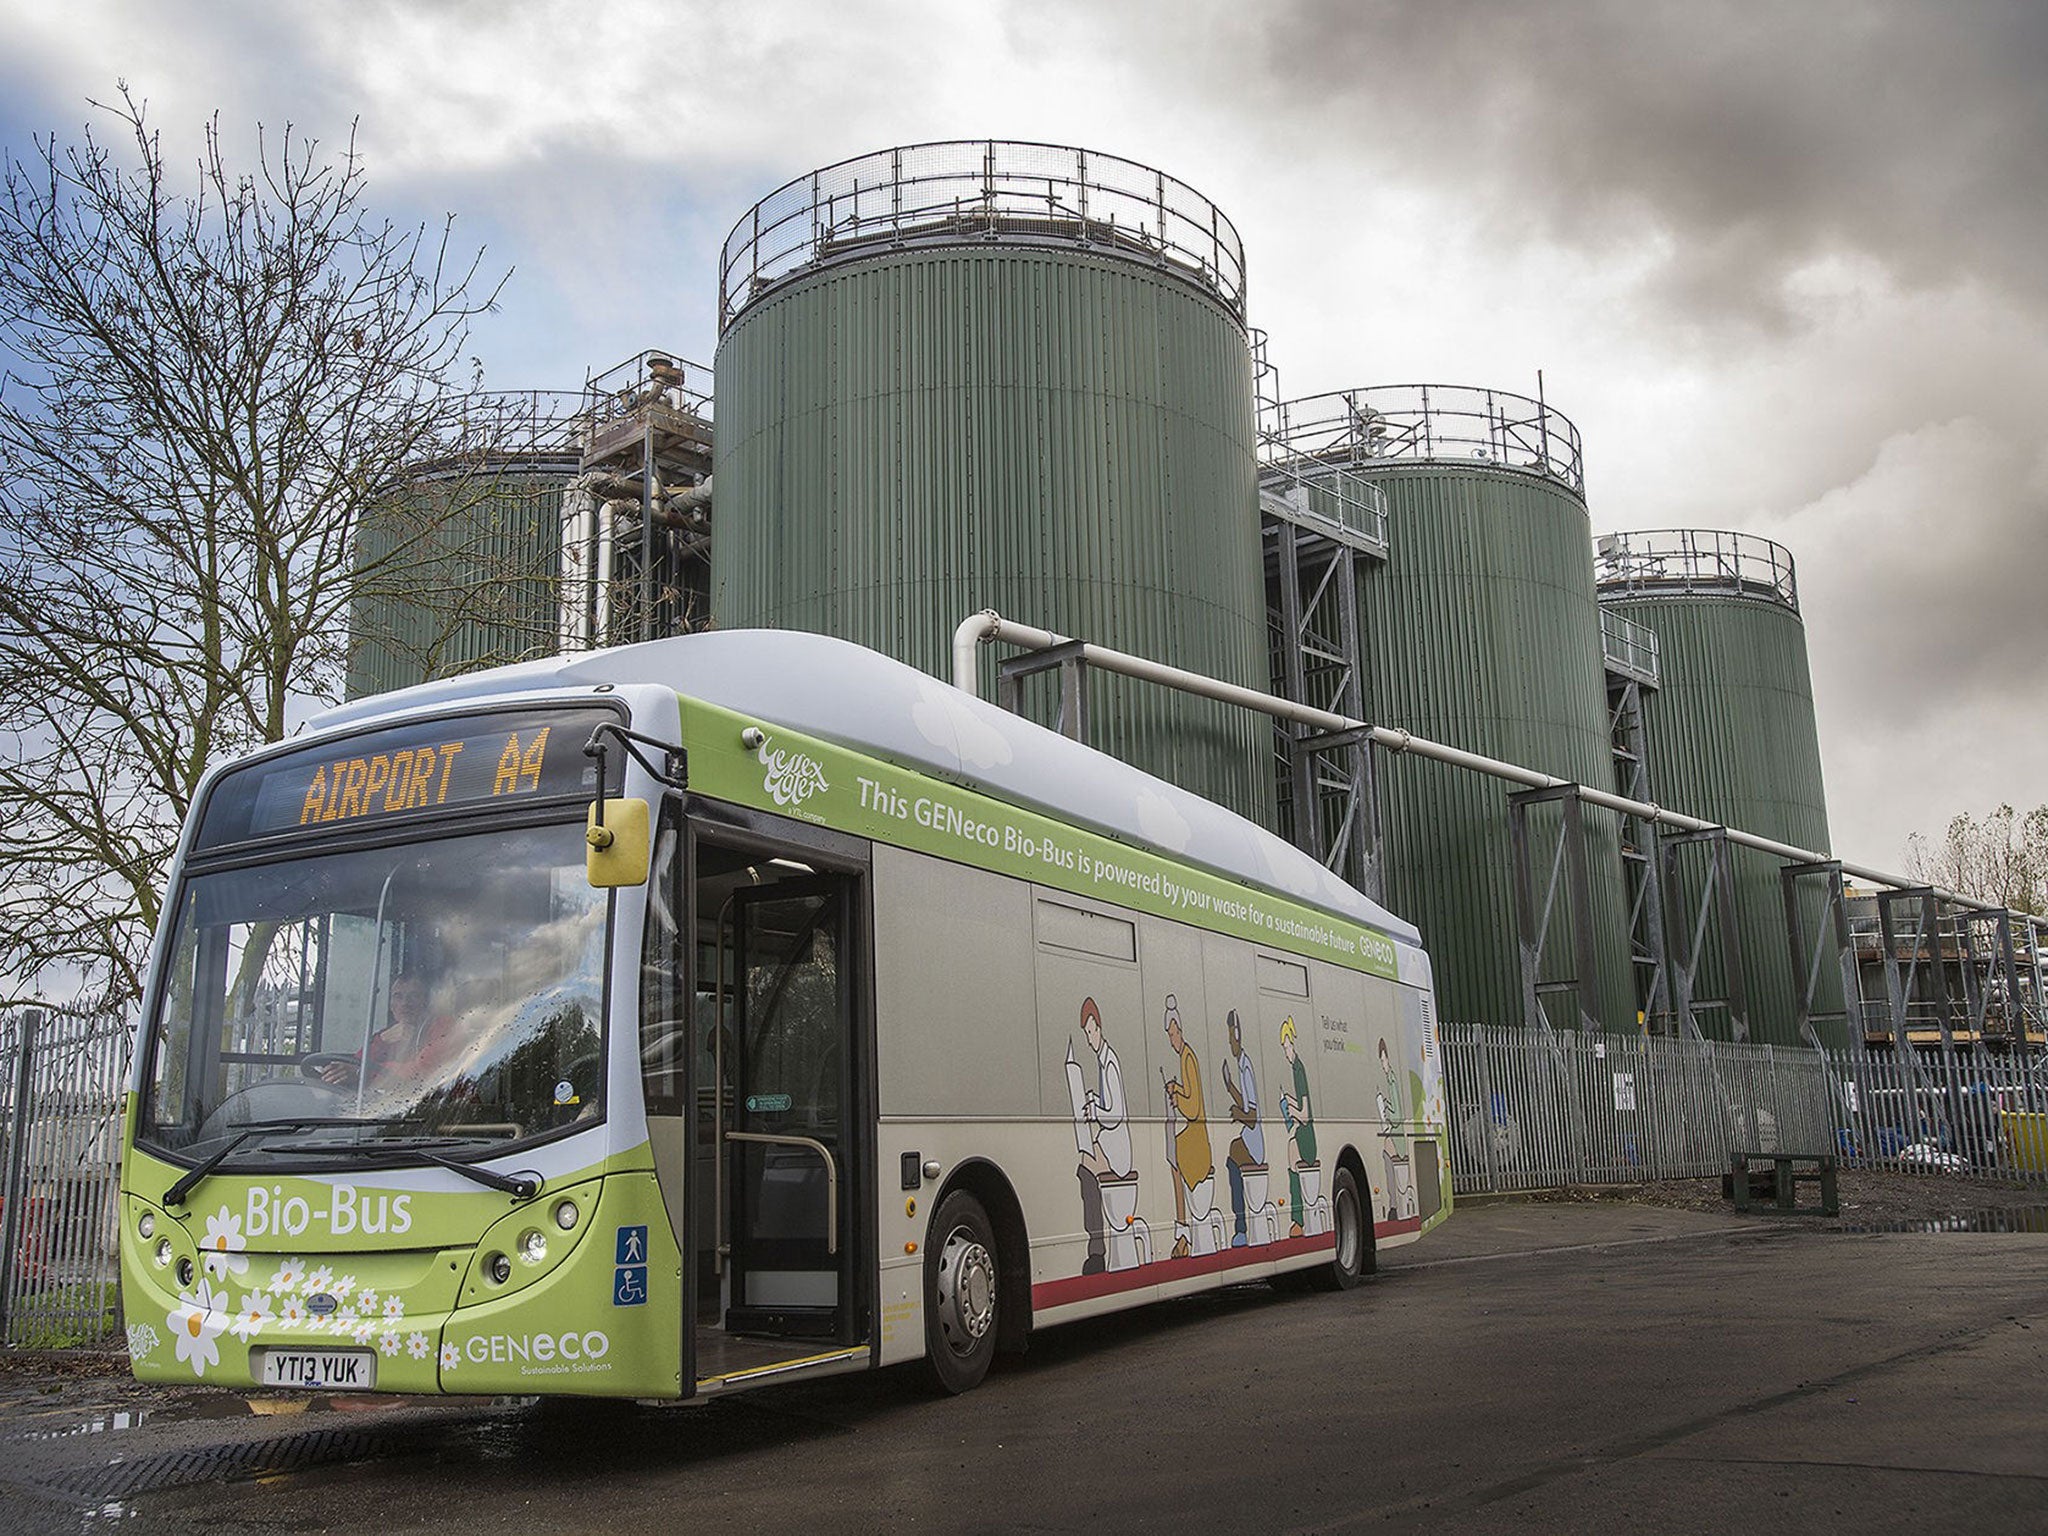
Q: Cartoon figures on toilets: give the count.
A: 5